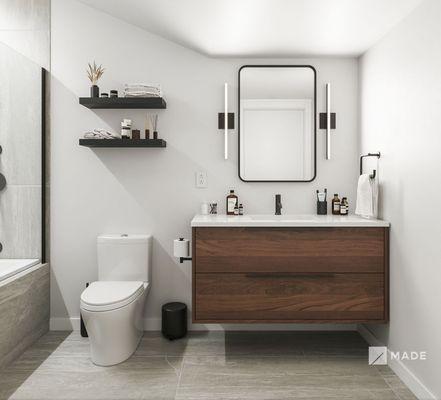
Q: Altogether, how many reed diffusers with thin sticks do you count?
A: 2